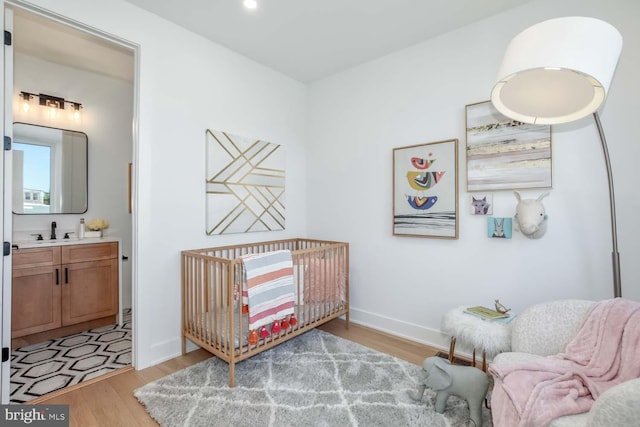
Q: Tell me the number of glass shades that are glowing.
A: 3